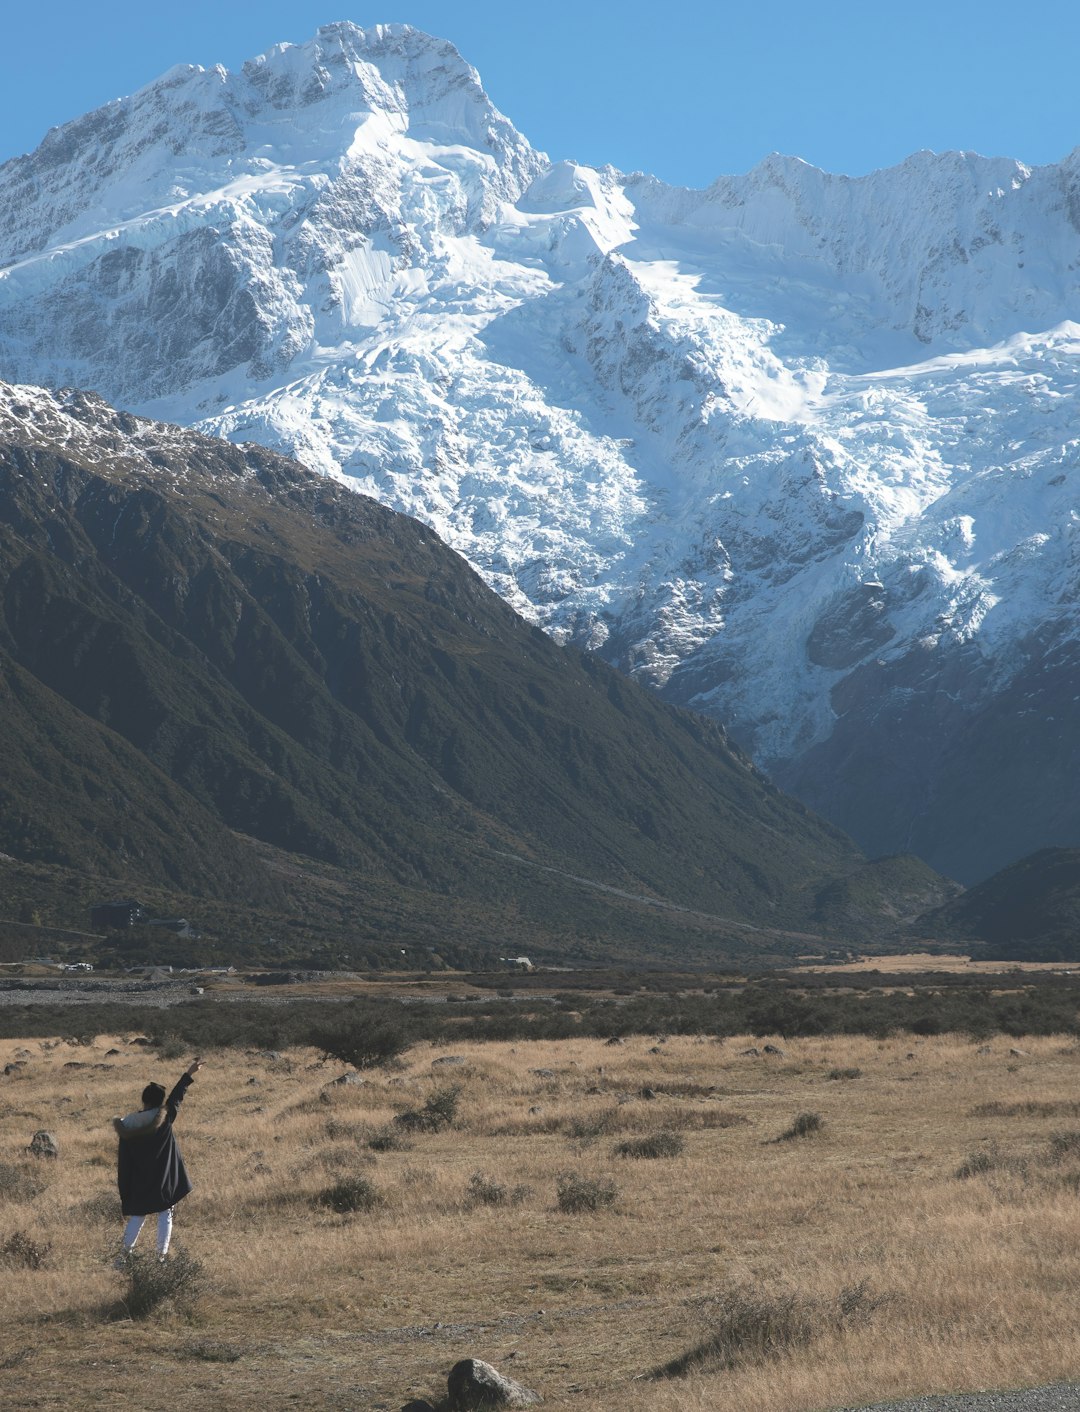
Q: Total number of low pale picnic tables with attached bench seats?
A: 0